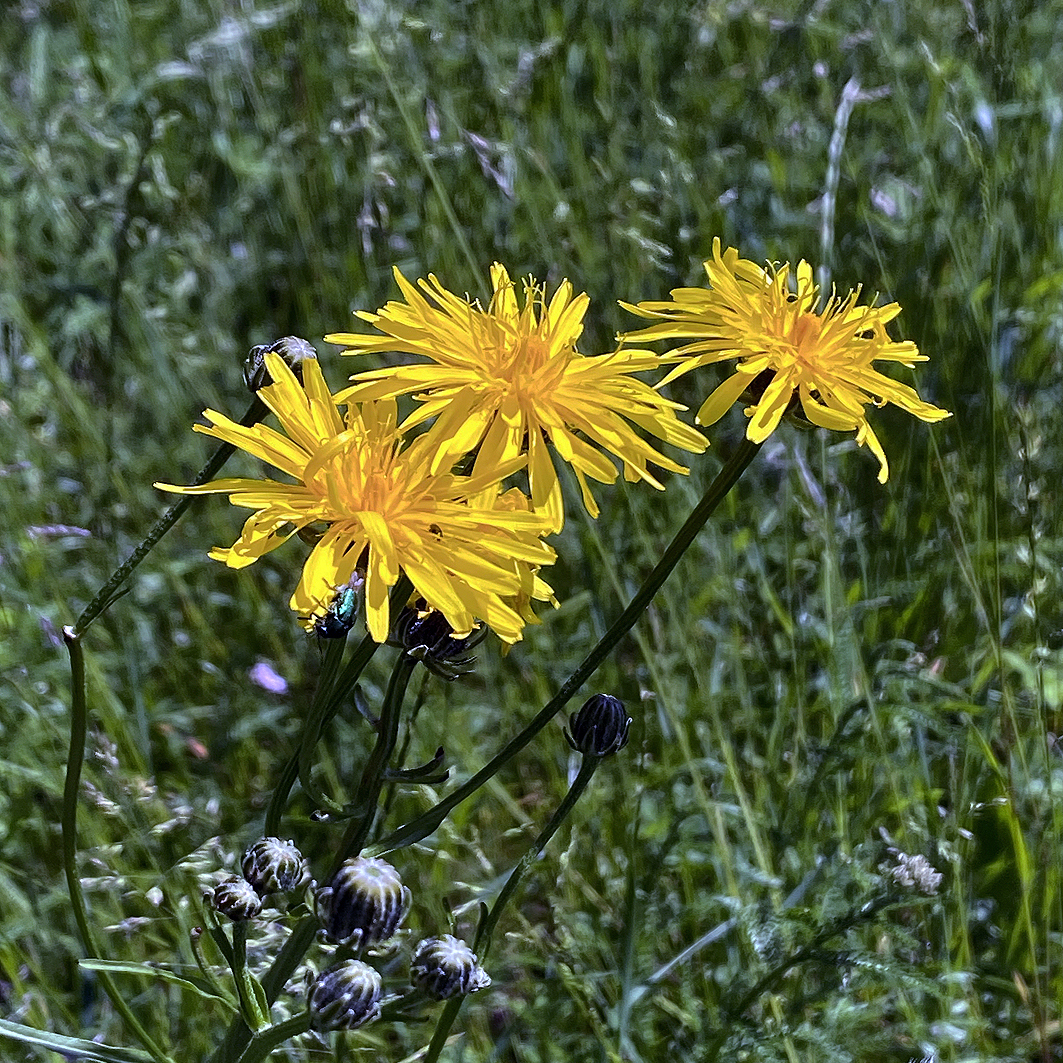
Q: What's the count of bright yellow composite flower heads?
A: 3